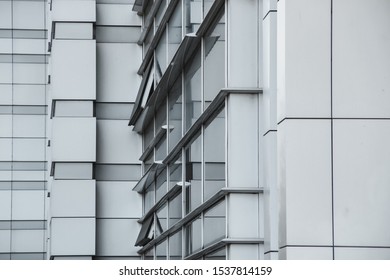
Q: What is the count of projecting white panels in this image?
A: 5